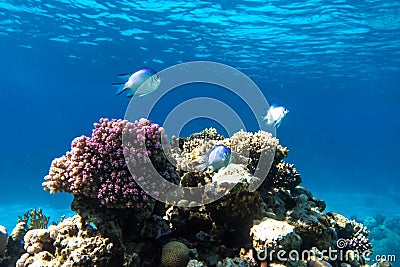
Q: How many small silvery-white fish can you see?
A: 3